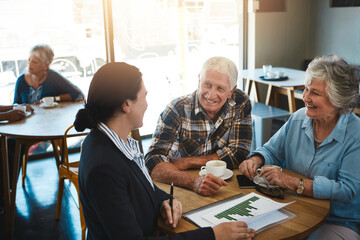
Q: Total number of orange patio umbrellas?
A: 0